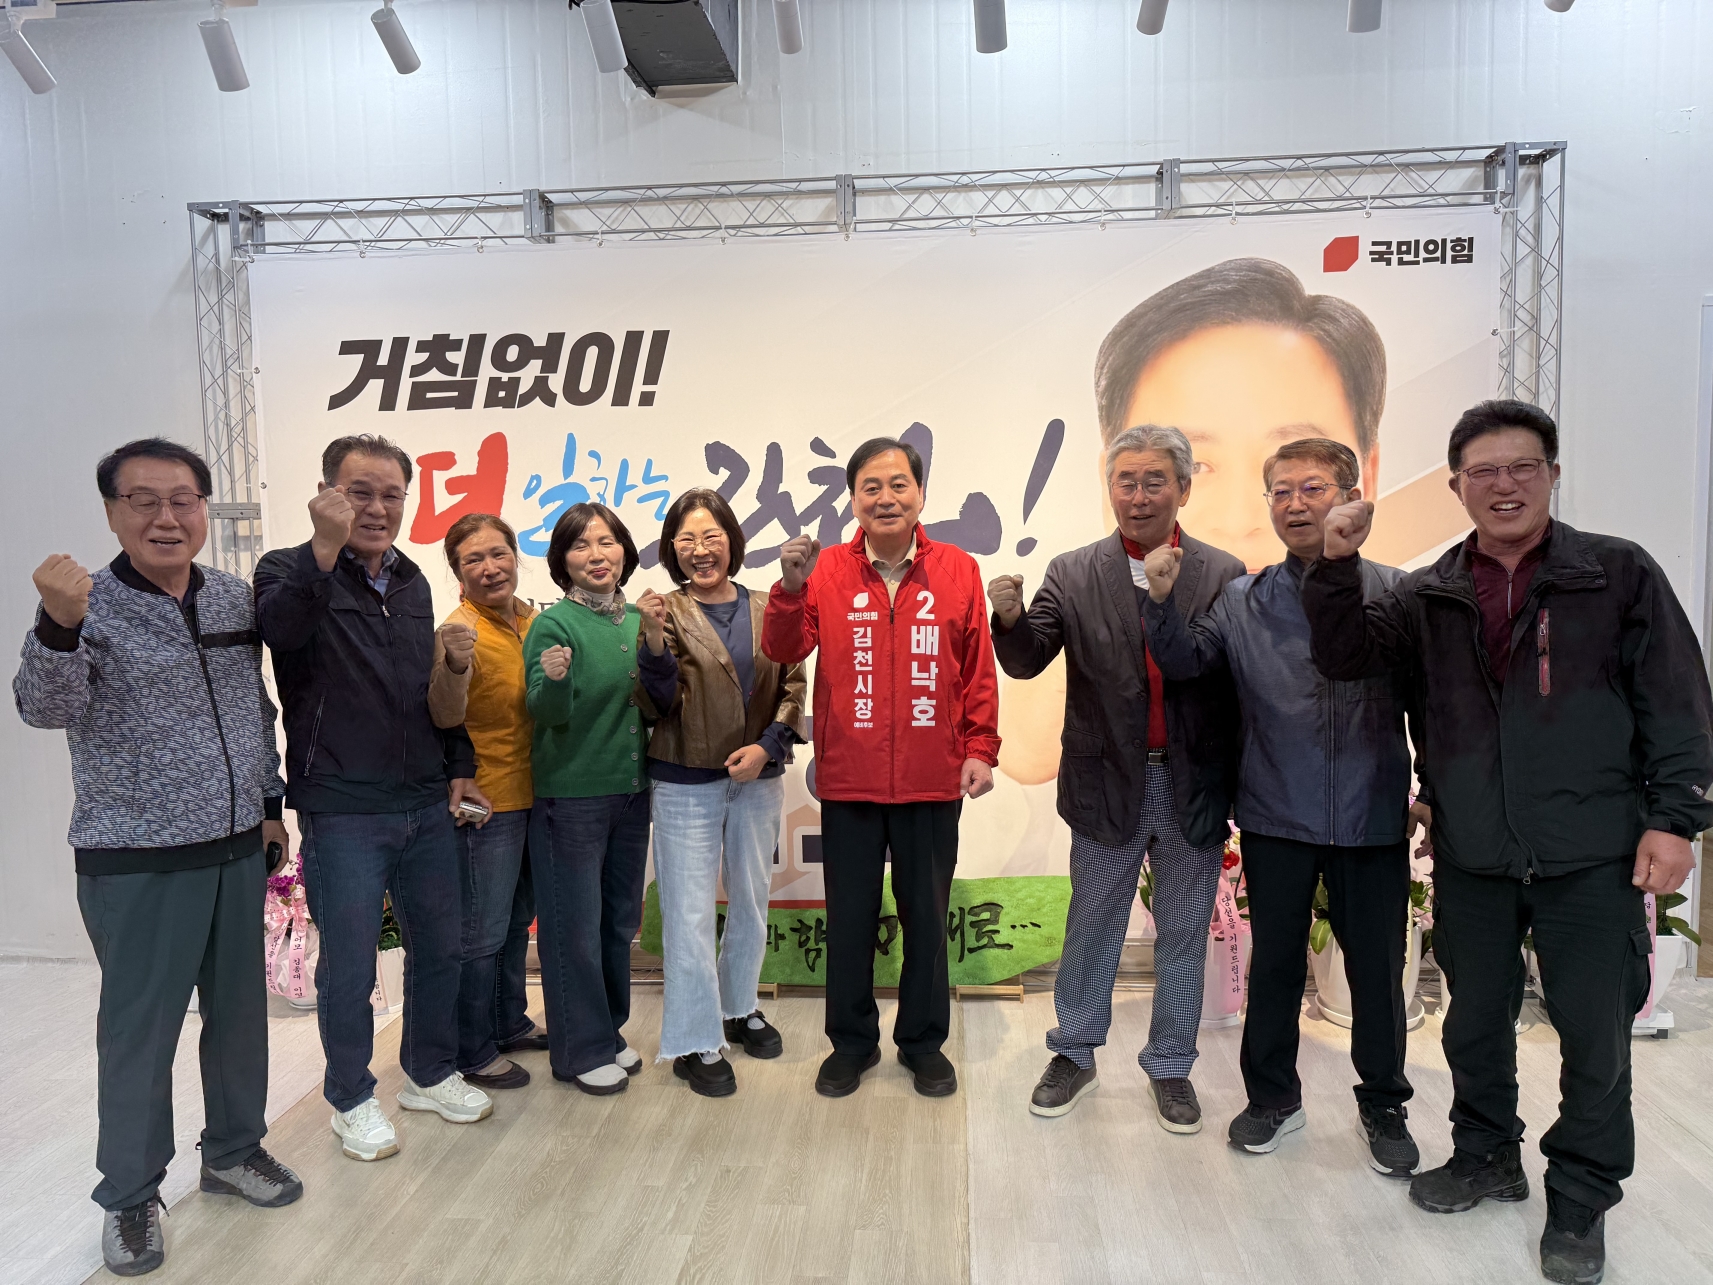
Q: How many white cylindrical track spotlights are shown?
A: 9